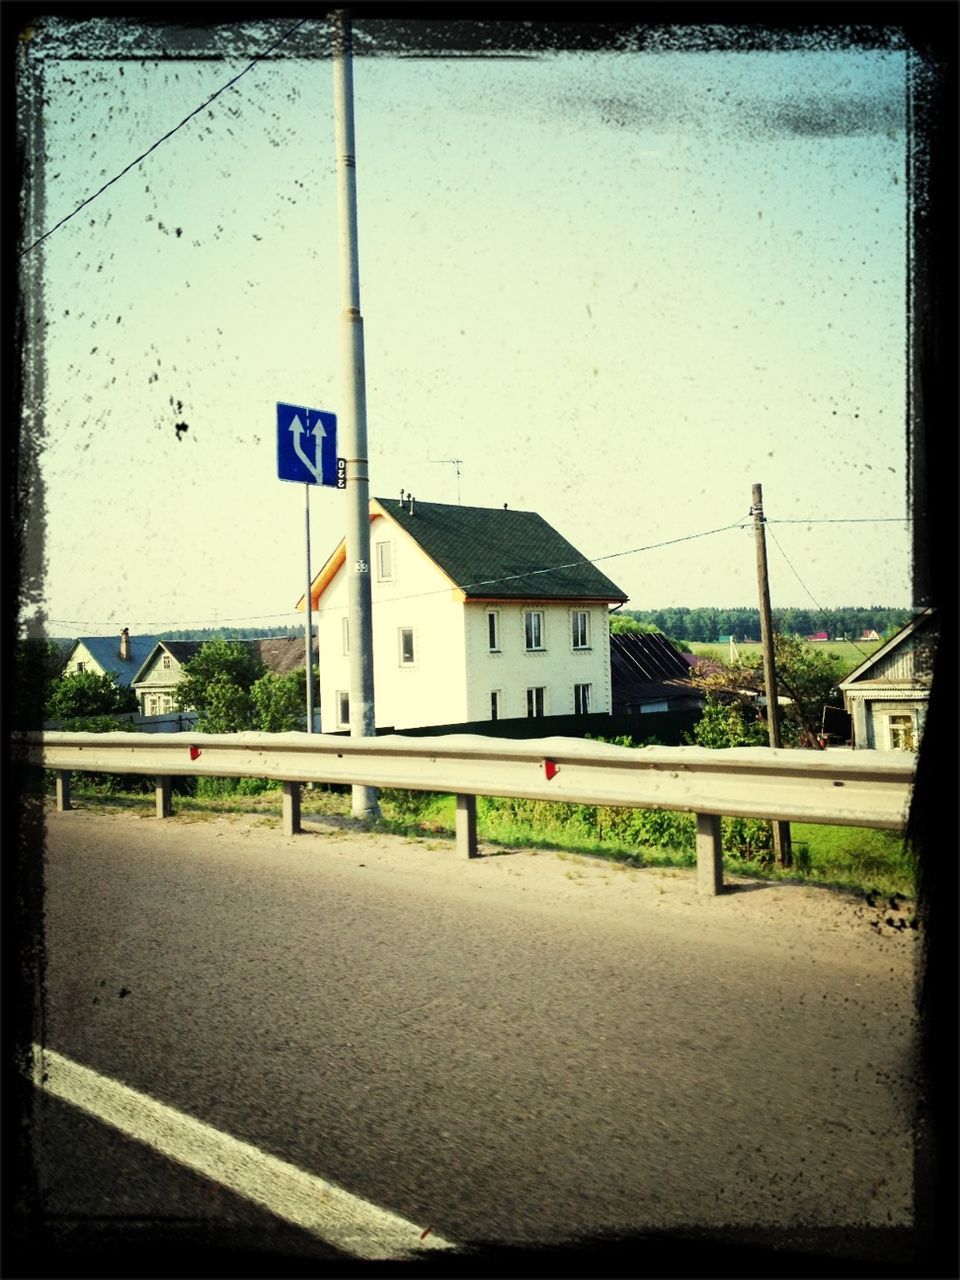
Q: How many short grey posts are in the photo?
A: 5